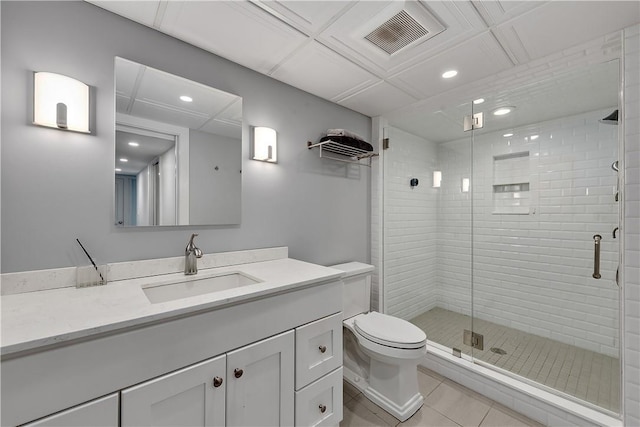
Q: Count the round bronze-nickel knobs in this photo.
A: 4